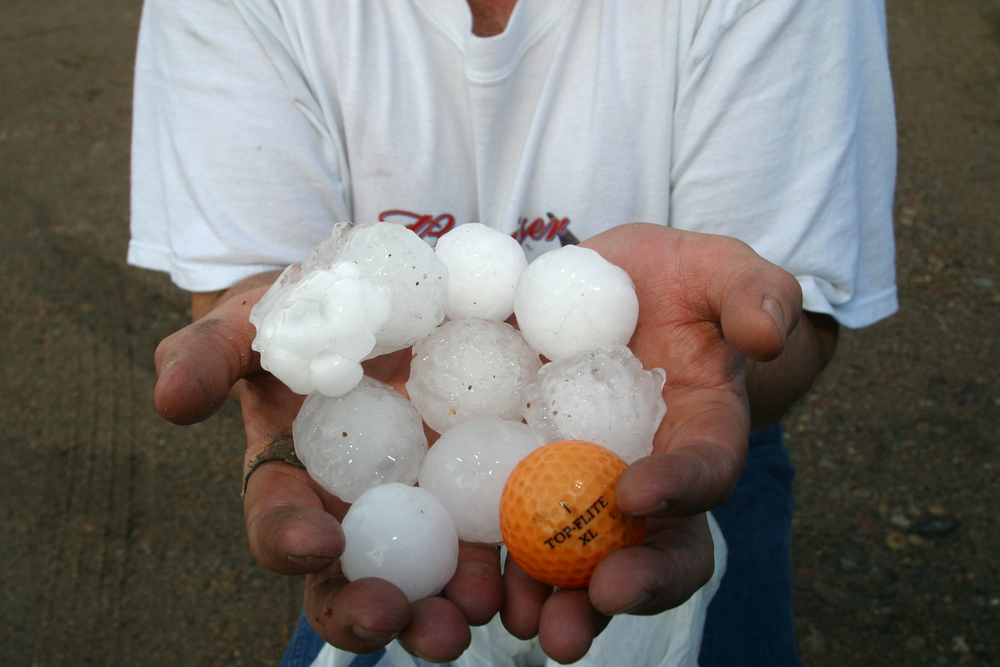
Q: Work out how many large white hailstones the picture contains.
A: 9